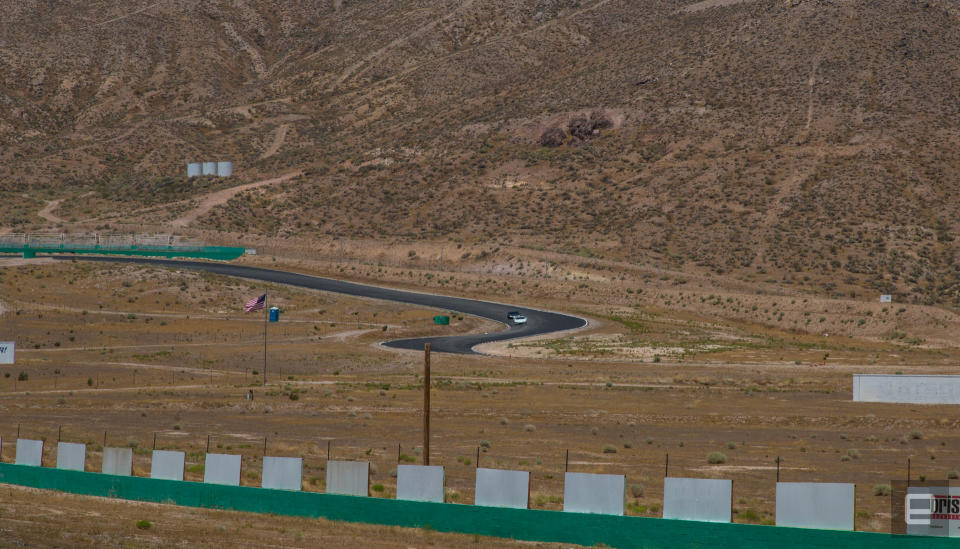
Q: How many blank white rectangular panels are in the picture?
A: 12